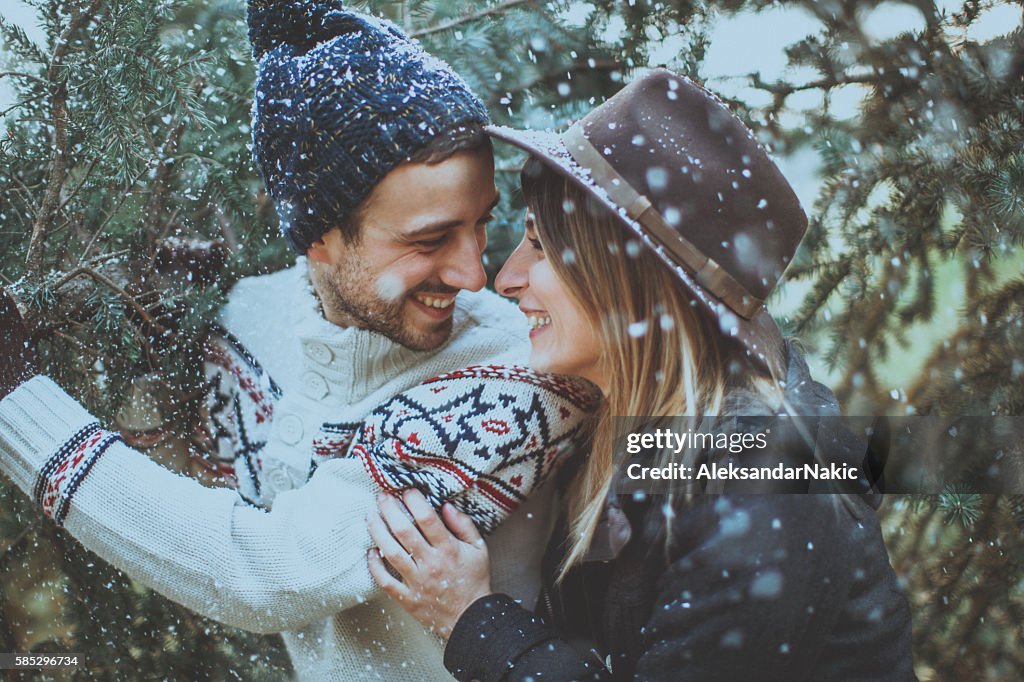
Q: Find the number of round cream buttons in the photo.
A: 4